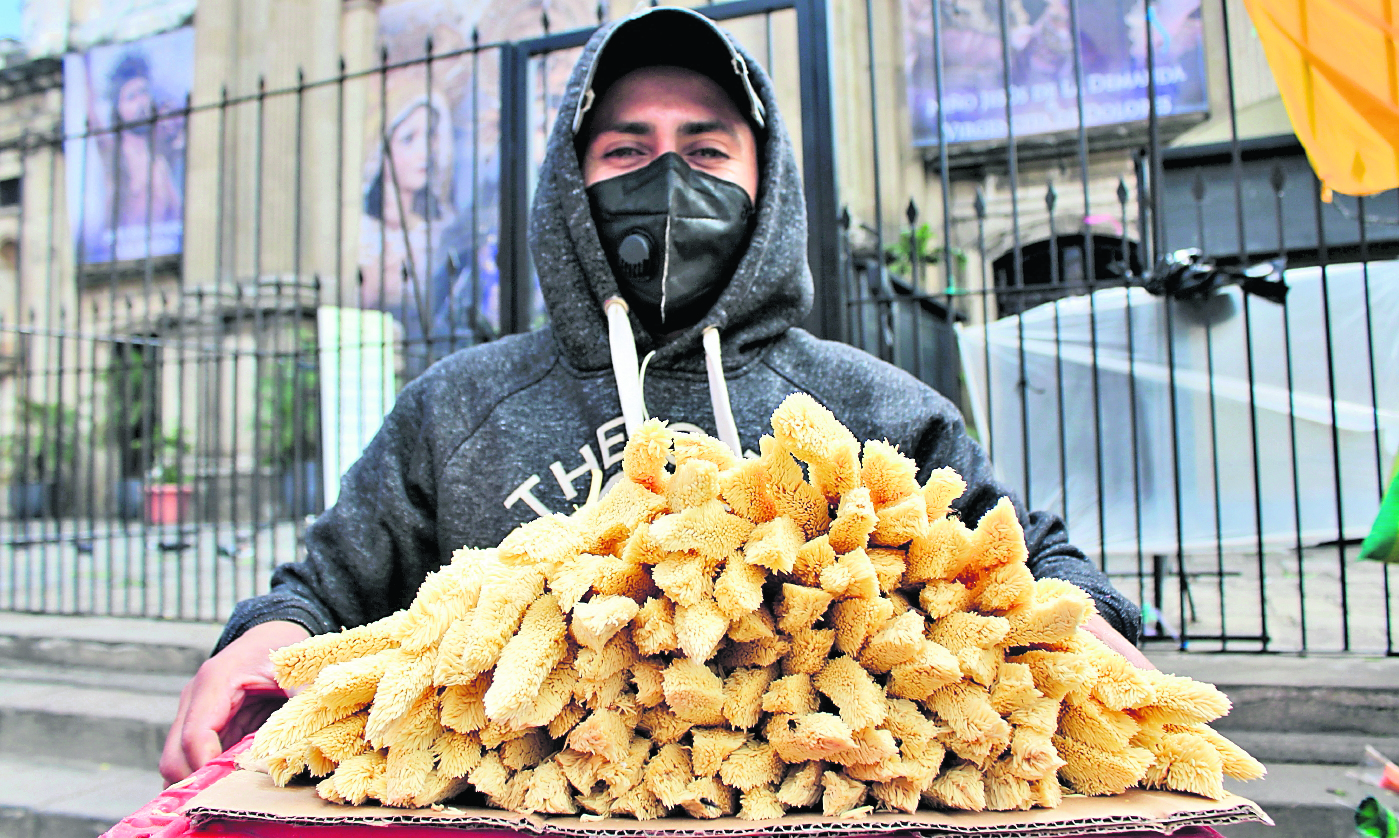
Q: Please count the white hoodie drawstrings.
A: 2